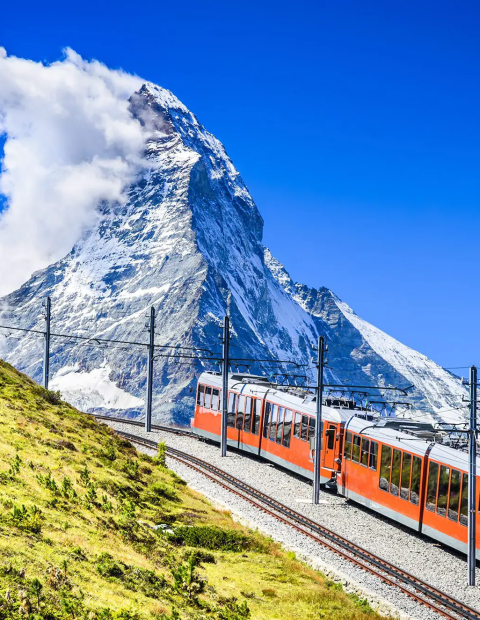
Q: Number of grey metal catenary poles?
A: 5